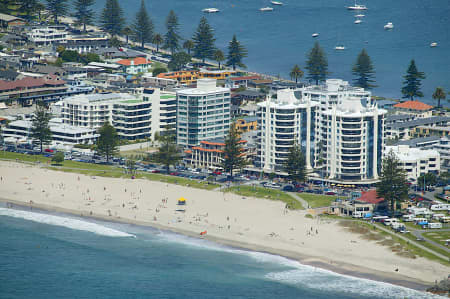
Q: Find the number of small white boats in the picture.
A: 10